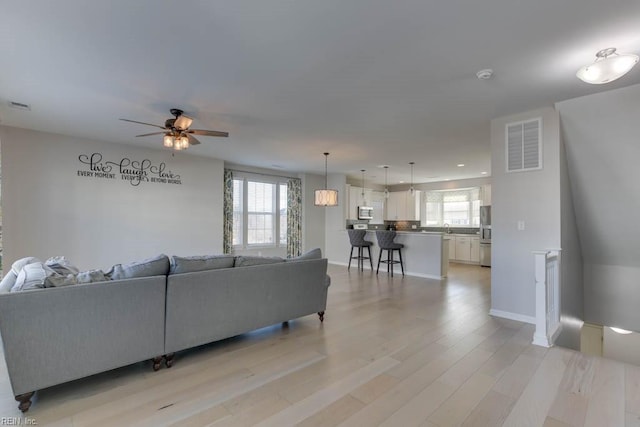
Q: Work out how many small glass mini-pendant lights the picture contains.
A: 3